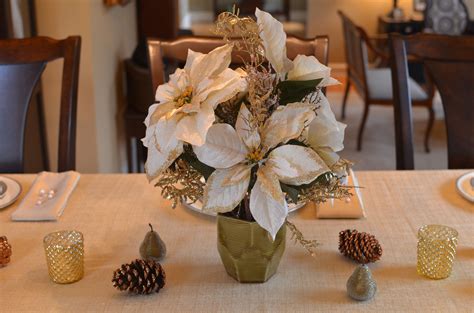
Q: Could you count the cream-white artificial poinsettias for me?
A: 4